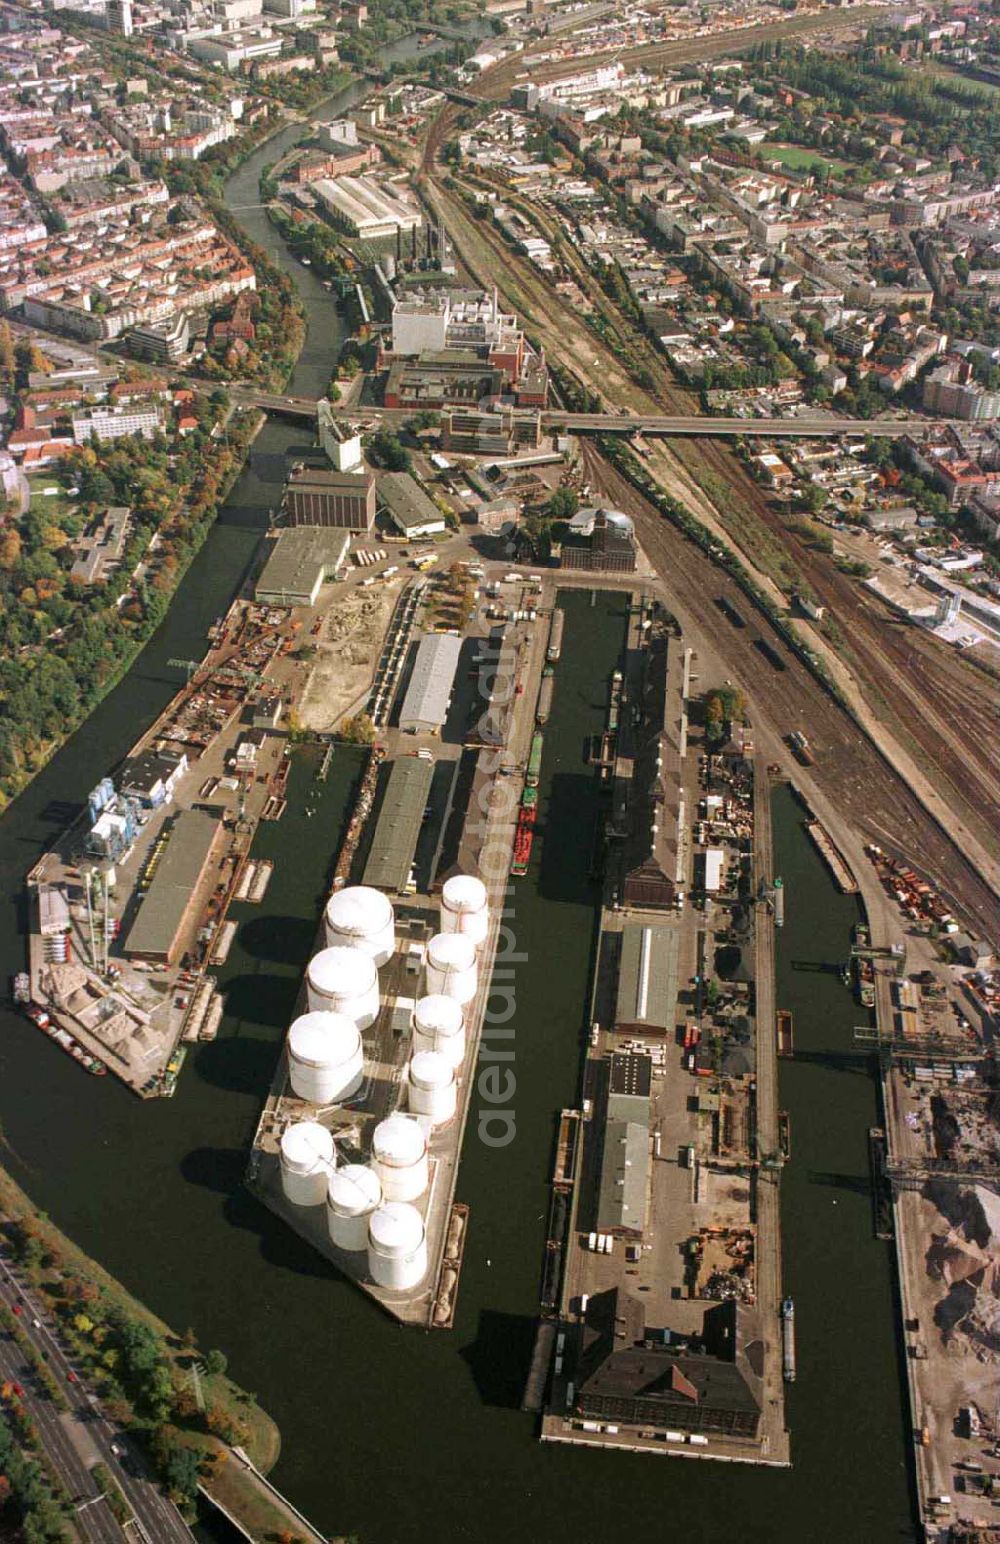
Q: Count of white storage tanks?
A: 11